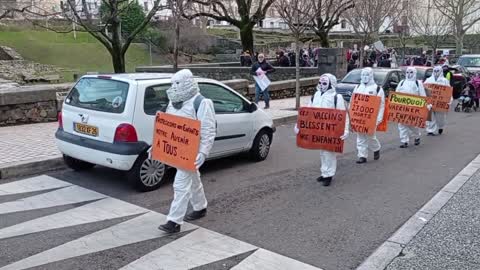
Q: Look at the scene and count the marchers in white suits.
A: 5